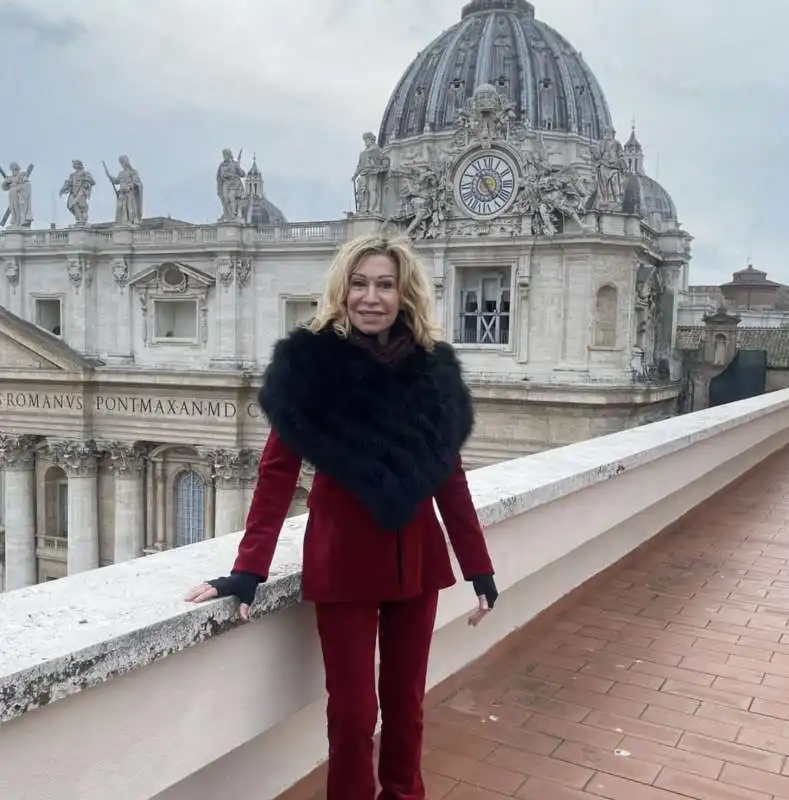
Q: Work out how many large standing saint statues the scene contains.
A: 6